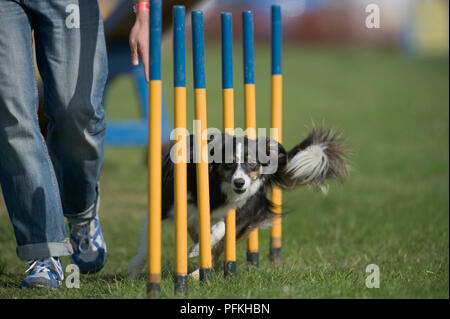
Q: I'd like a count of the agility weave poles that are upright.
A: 6